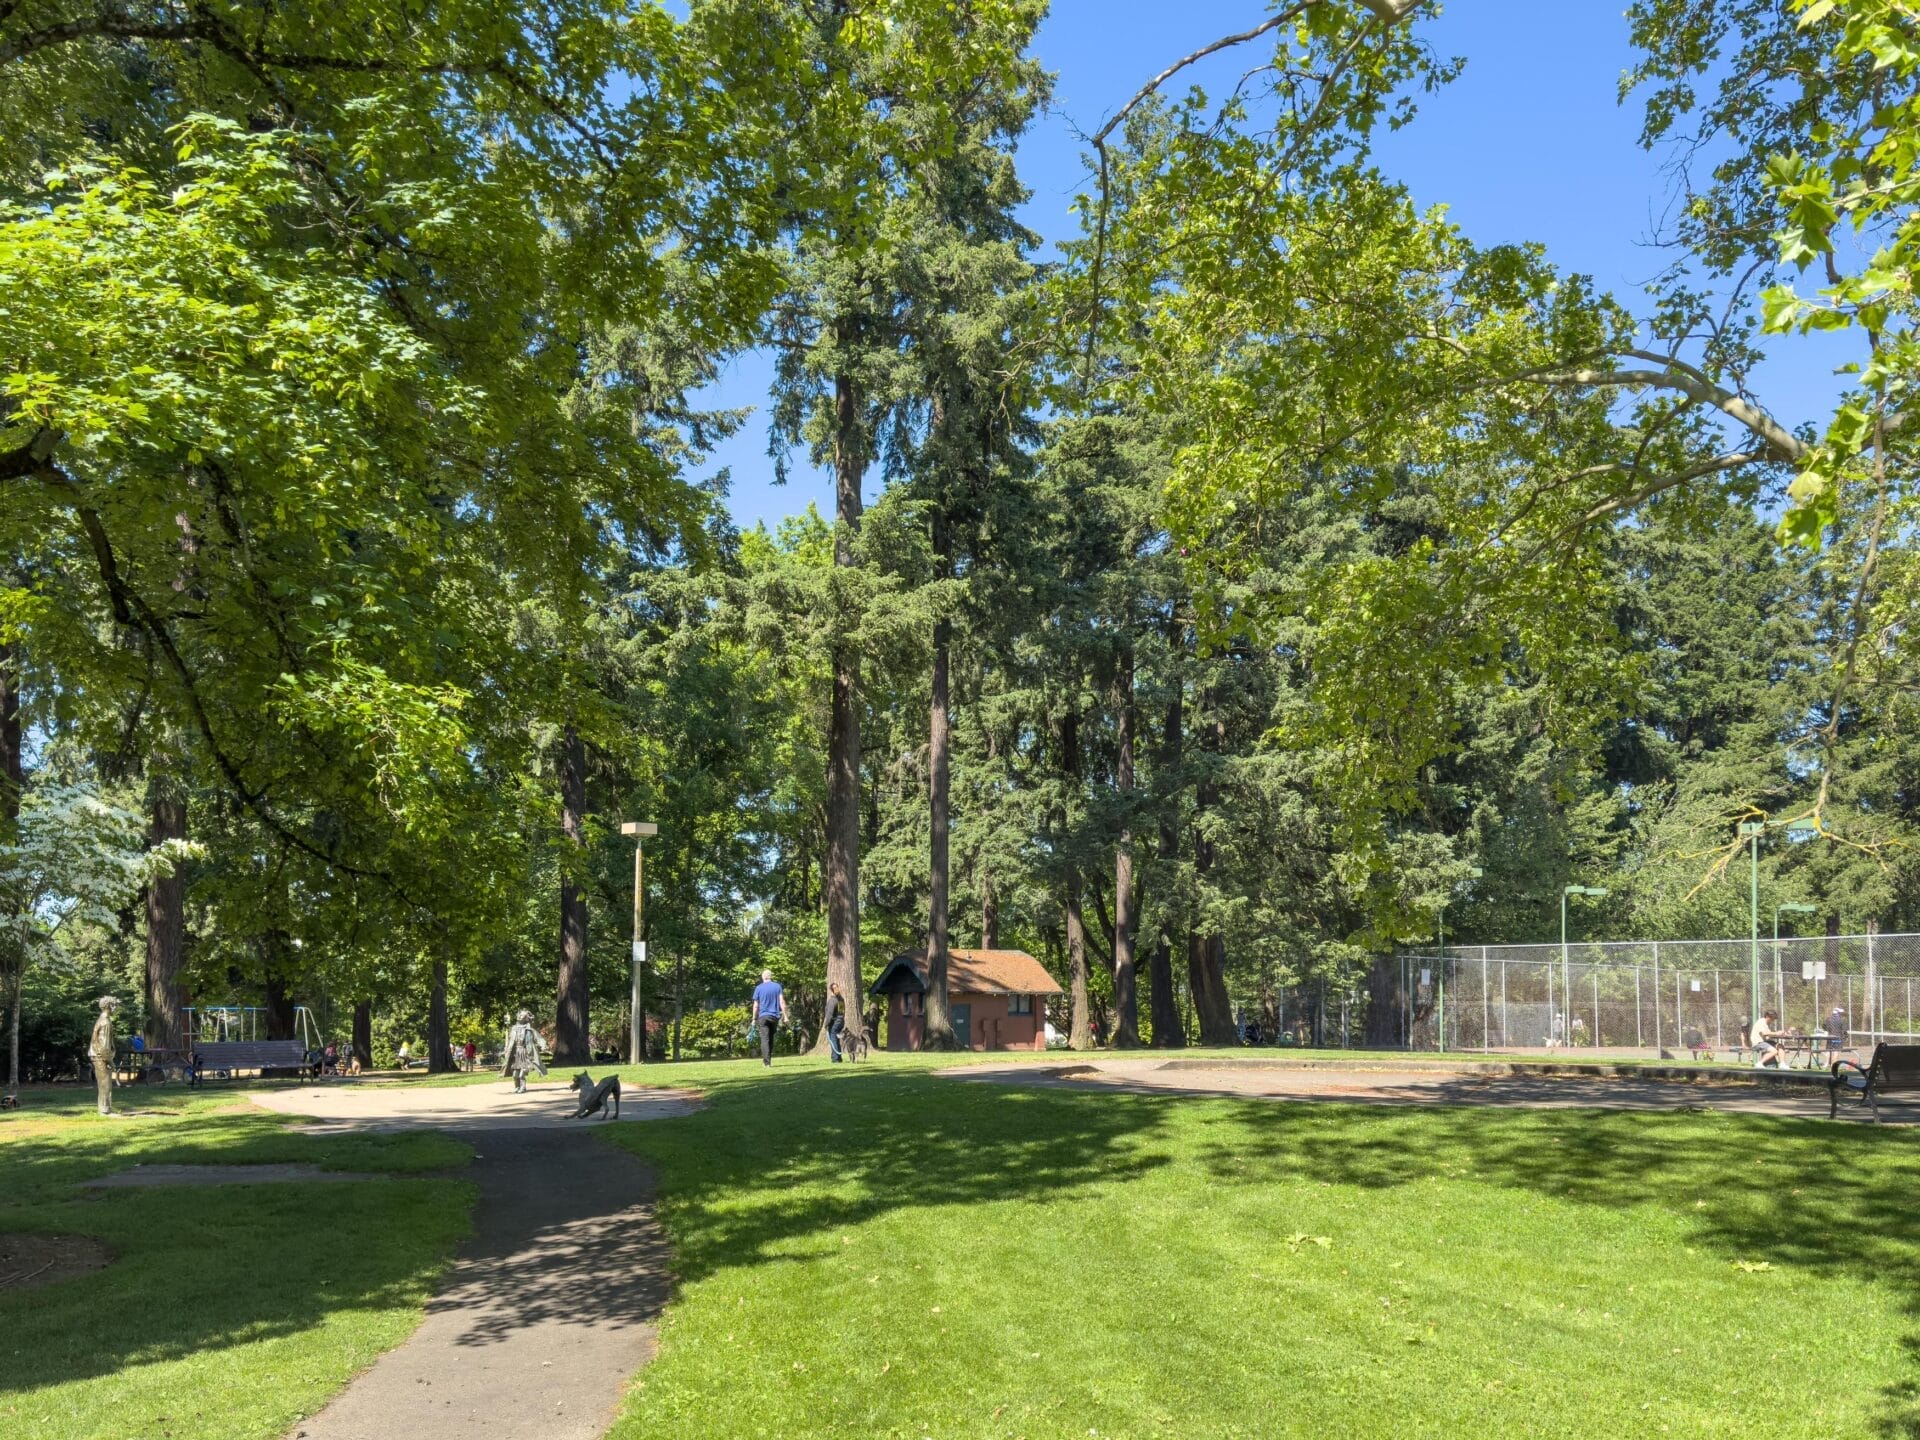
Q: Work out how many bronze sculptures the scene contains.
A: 3